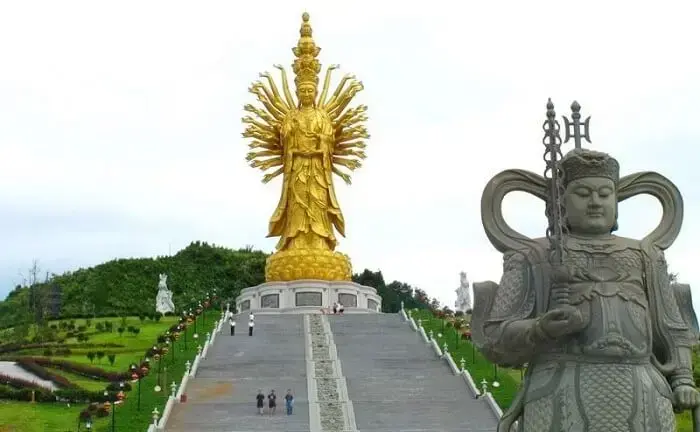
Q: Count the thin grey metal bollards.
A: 0